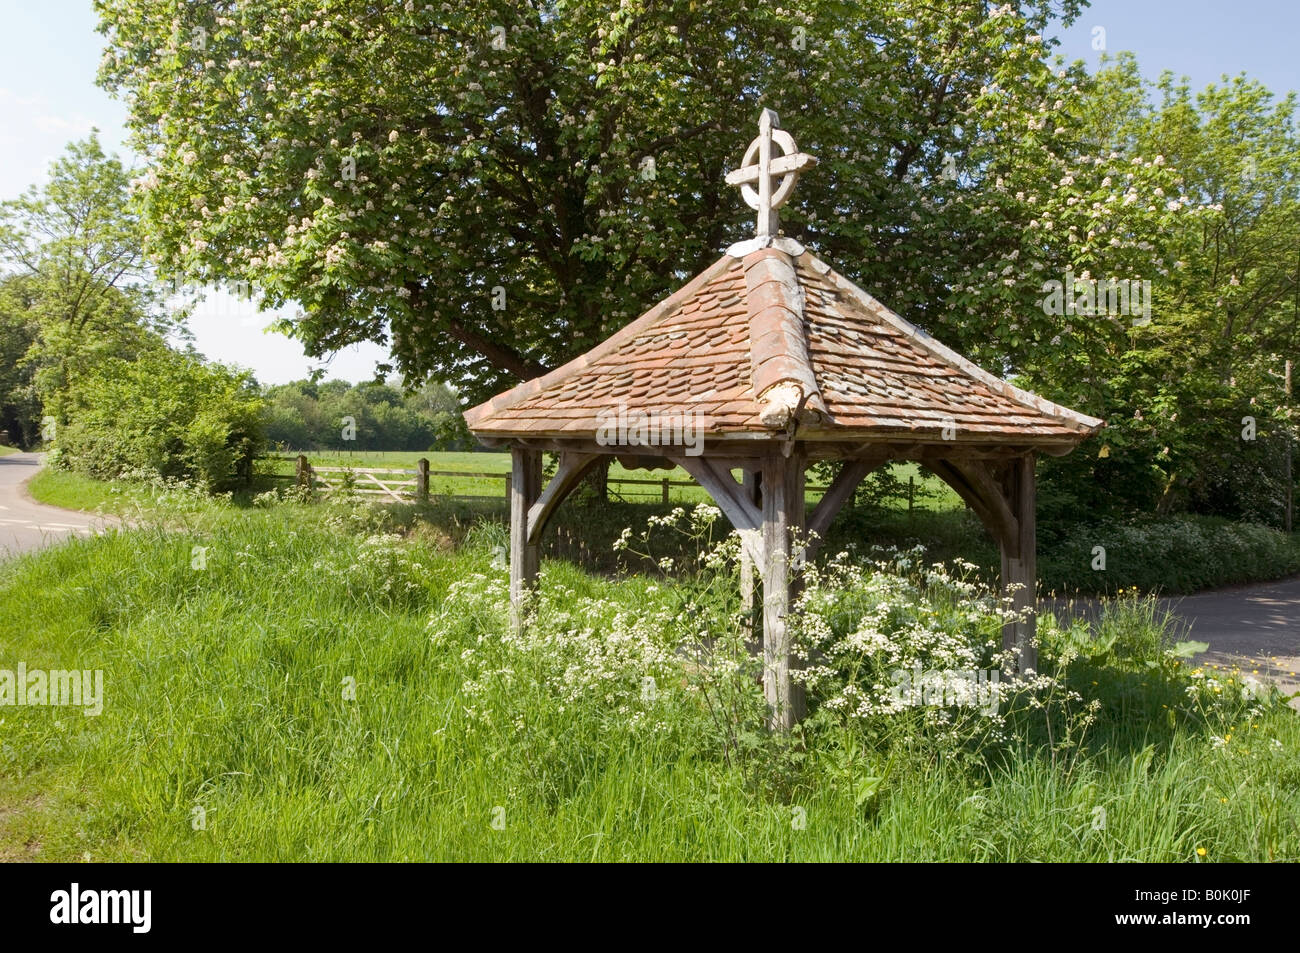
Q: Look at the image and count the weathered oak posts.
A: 4